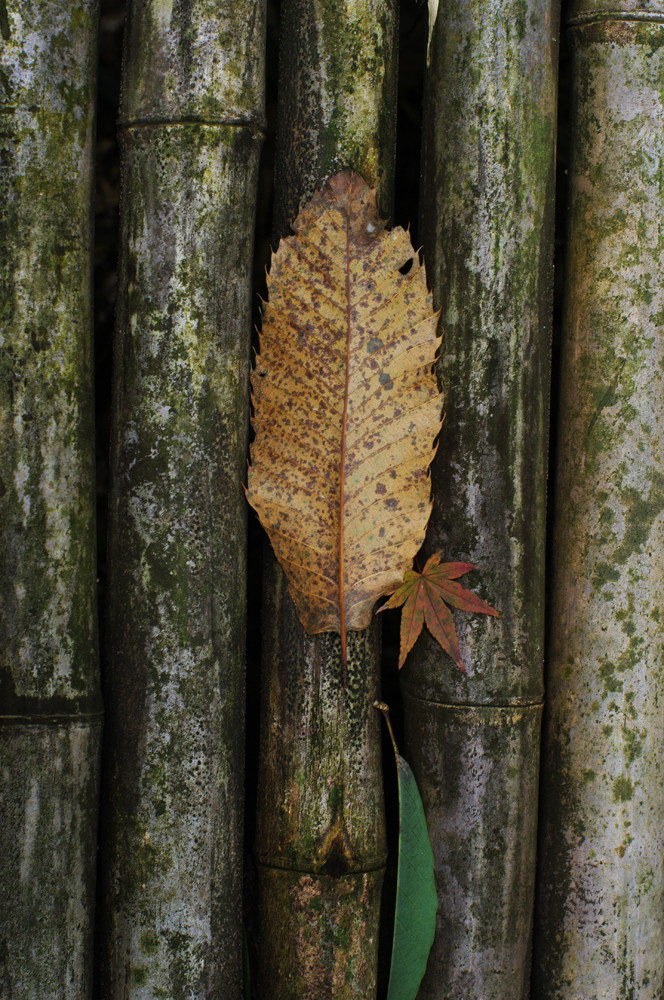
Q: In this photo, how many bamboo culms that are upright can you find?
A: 5